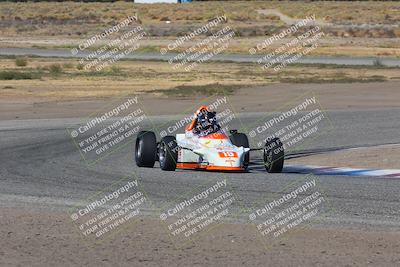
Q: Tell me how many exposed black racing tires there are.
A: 4